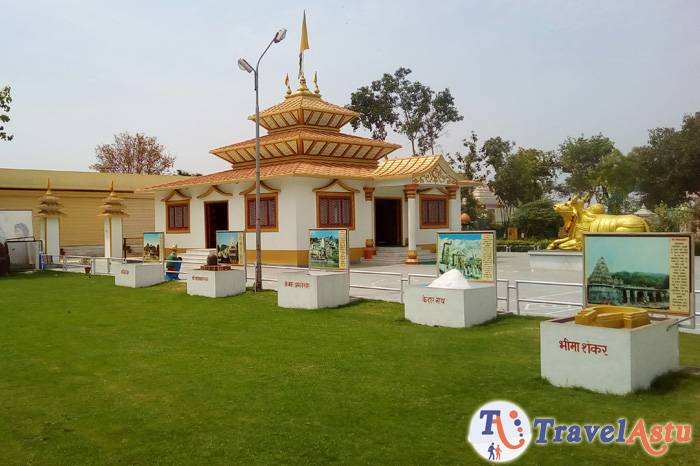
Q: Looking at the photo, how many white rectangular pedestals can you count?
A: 5